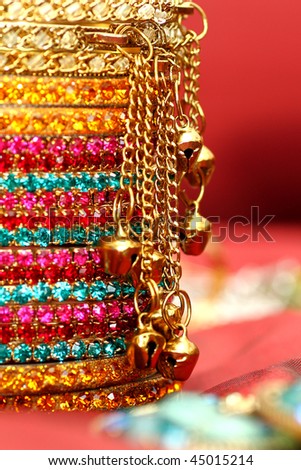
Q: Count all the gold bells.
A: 8